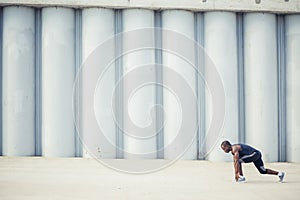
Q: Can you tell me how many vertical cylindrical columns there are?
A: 8